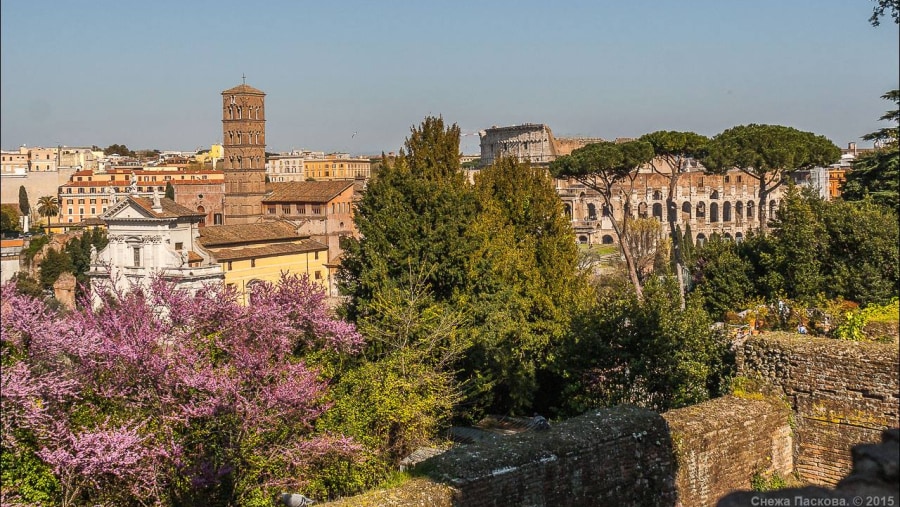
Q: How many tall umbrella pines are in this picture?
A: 3